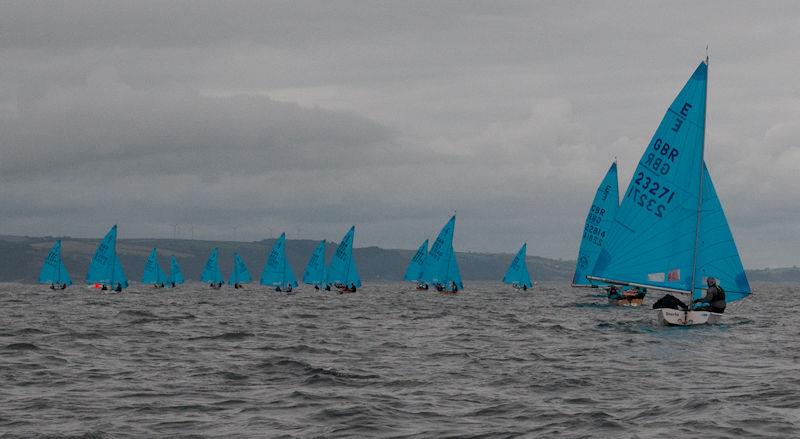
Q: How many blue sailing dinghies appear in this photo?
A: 14